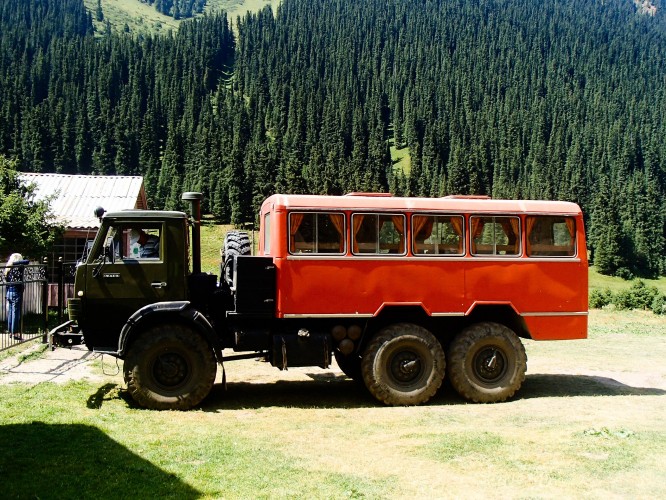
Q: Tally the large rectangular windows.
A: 5